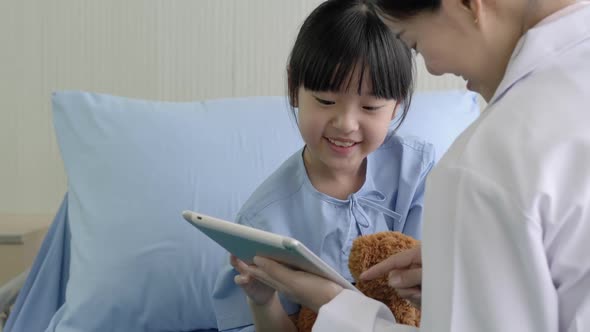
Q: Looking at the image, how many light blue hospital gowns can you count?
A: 1